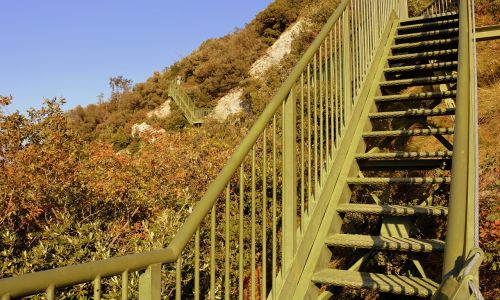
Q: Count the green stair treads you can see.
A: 15